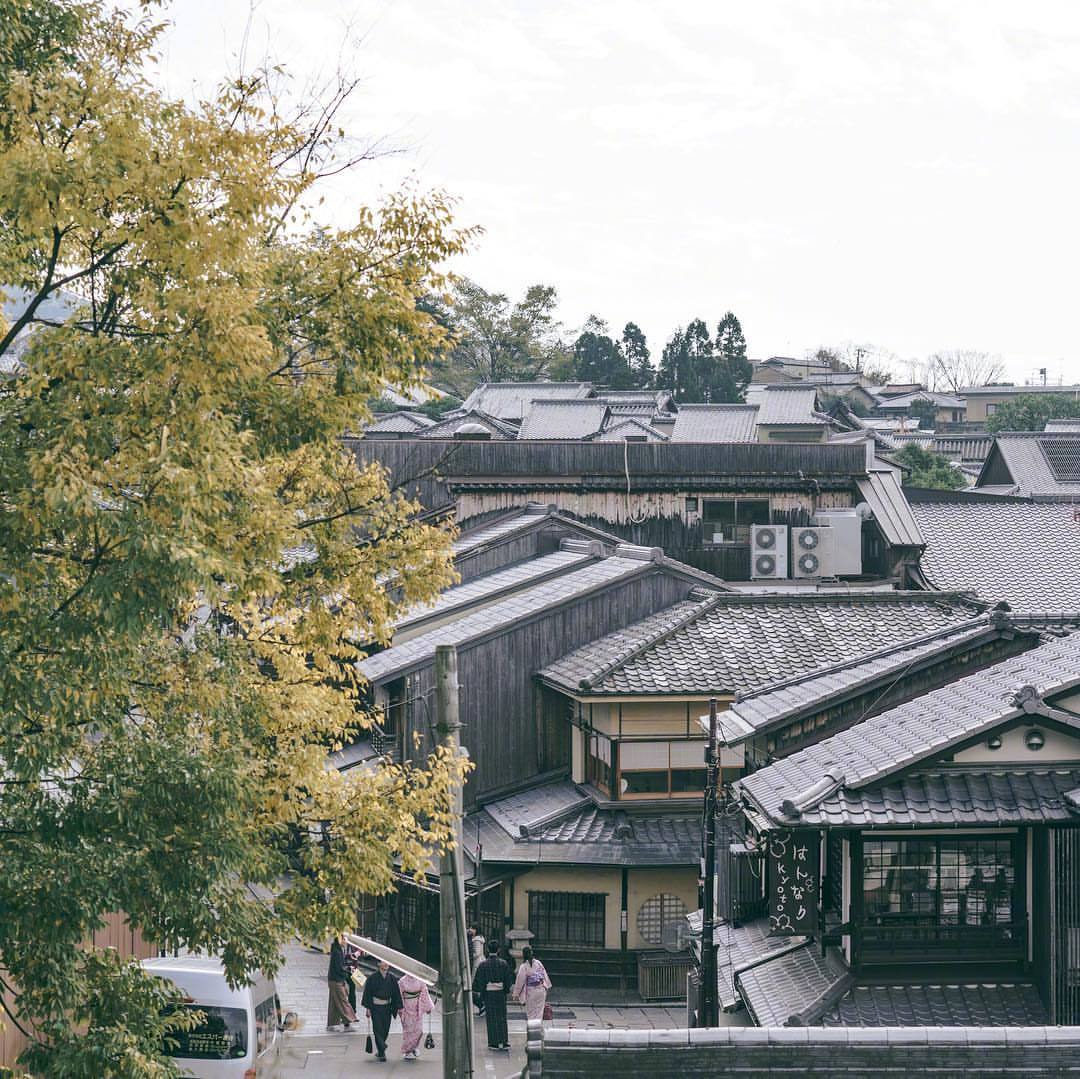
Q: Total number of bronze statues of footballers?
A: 0